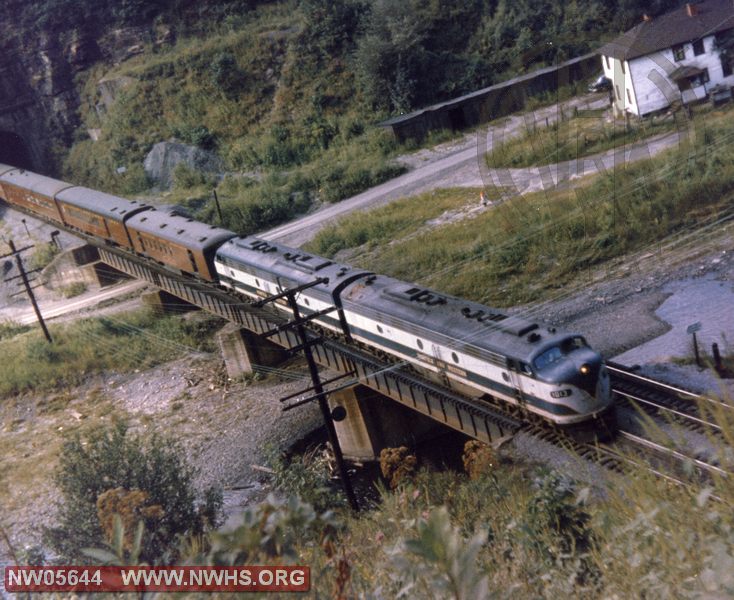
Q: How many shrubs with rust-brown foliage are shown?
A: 3